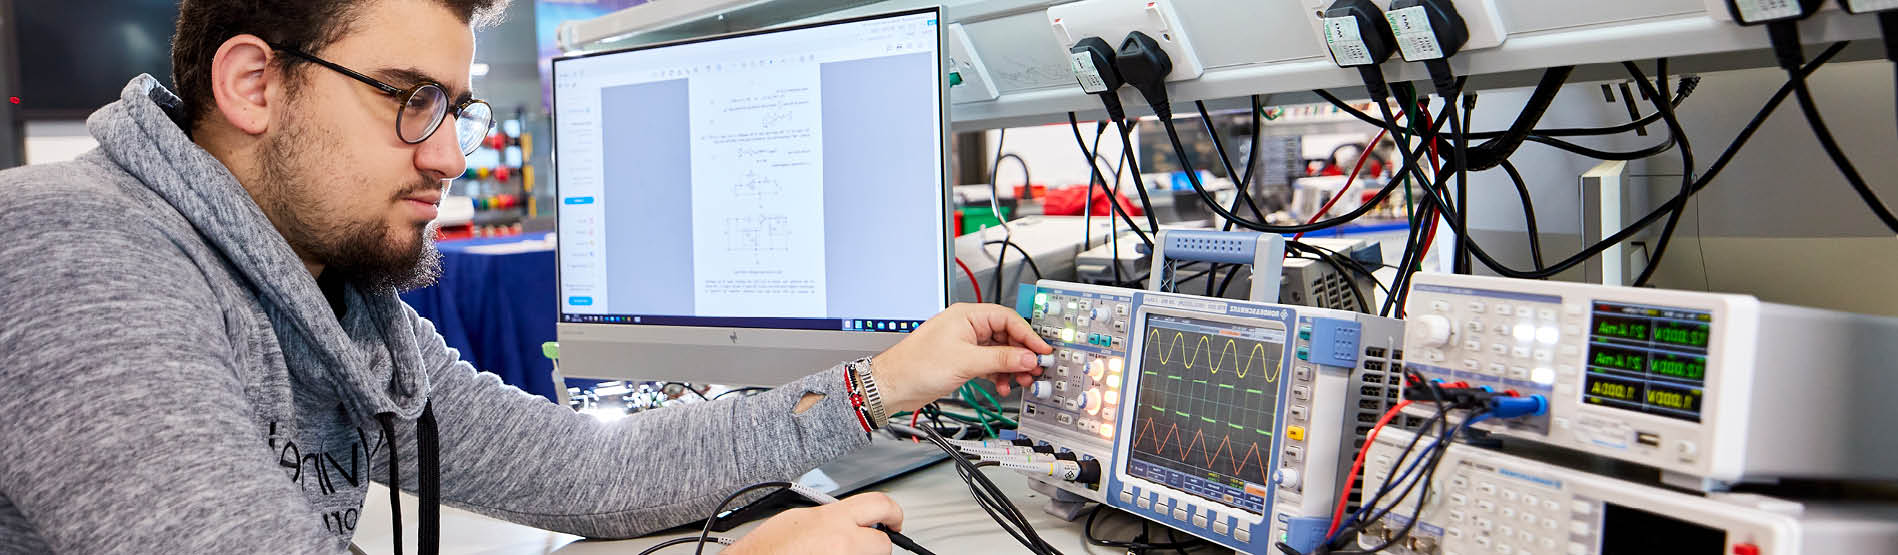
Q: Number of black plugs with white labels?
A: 5